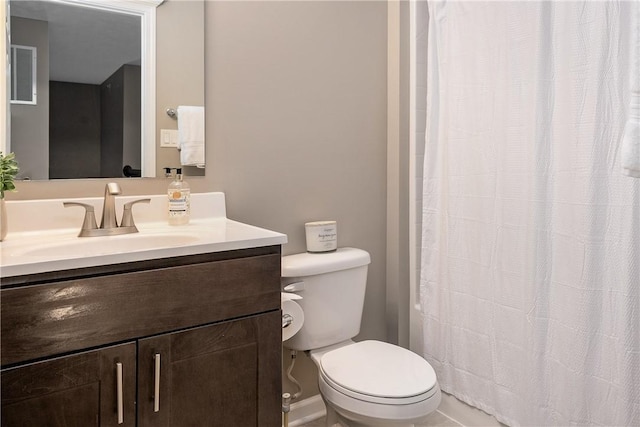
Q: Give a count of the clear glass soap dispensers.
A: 1